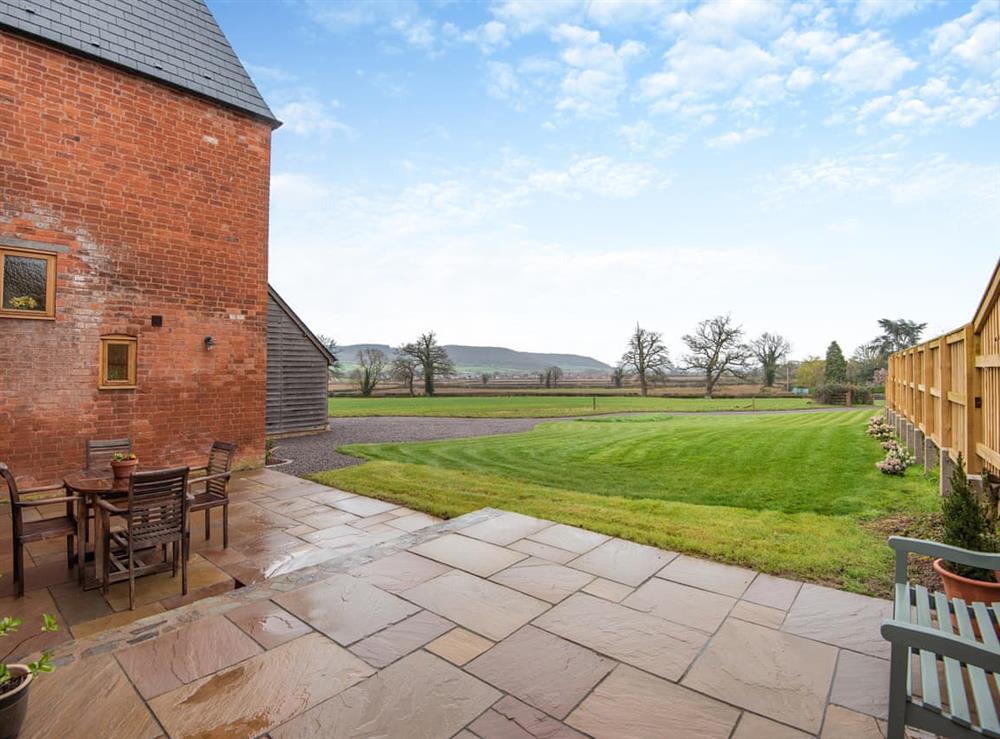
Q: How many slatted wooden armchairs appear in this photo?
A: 4